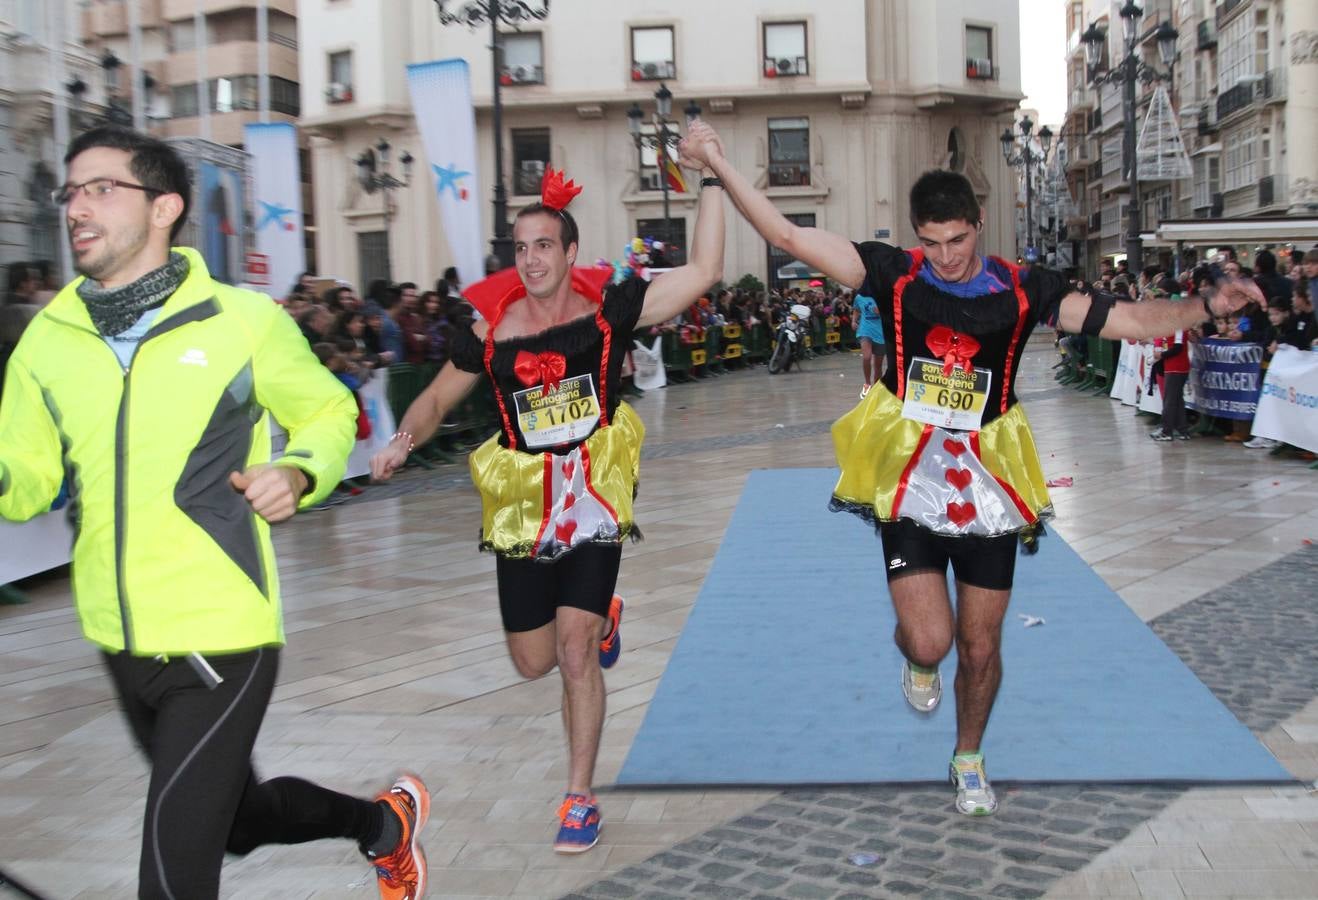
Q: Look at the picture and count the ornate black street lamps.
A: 6